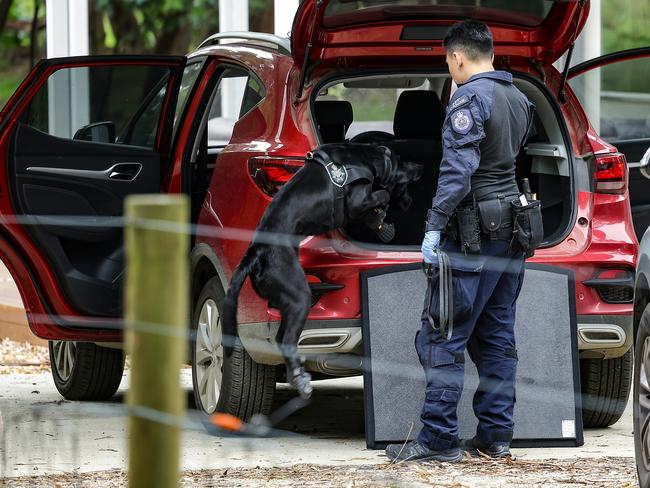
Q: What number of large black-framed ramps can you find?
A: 1